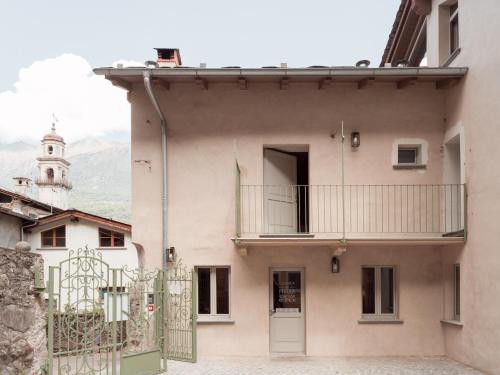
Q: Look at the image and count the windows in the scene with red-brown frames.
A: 2